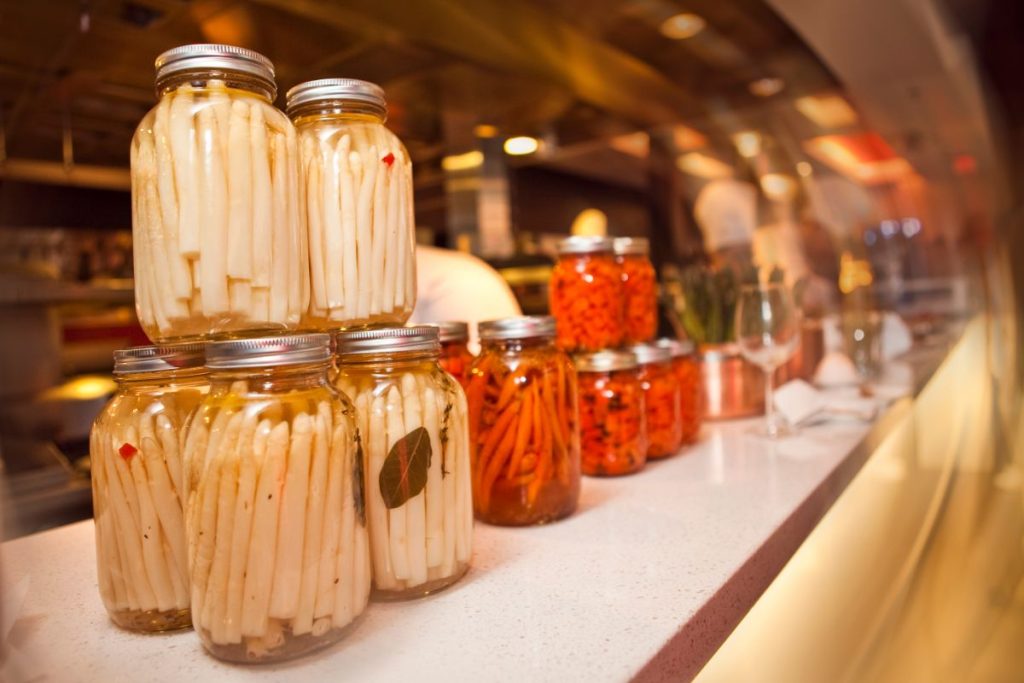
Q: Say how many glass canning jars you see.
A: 12